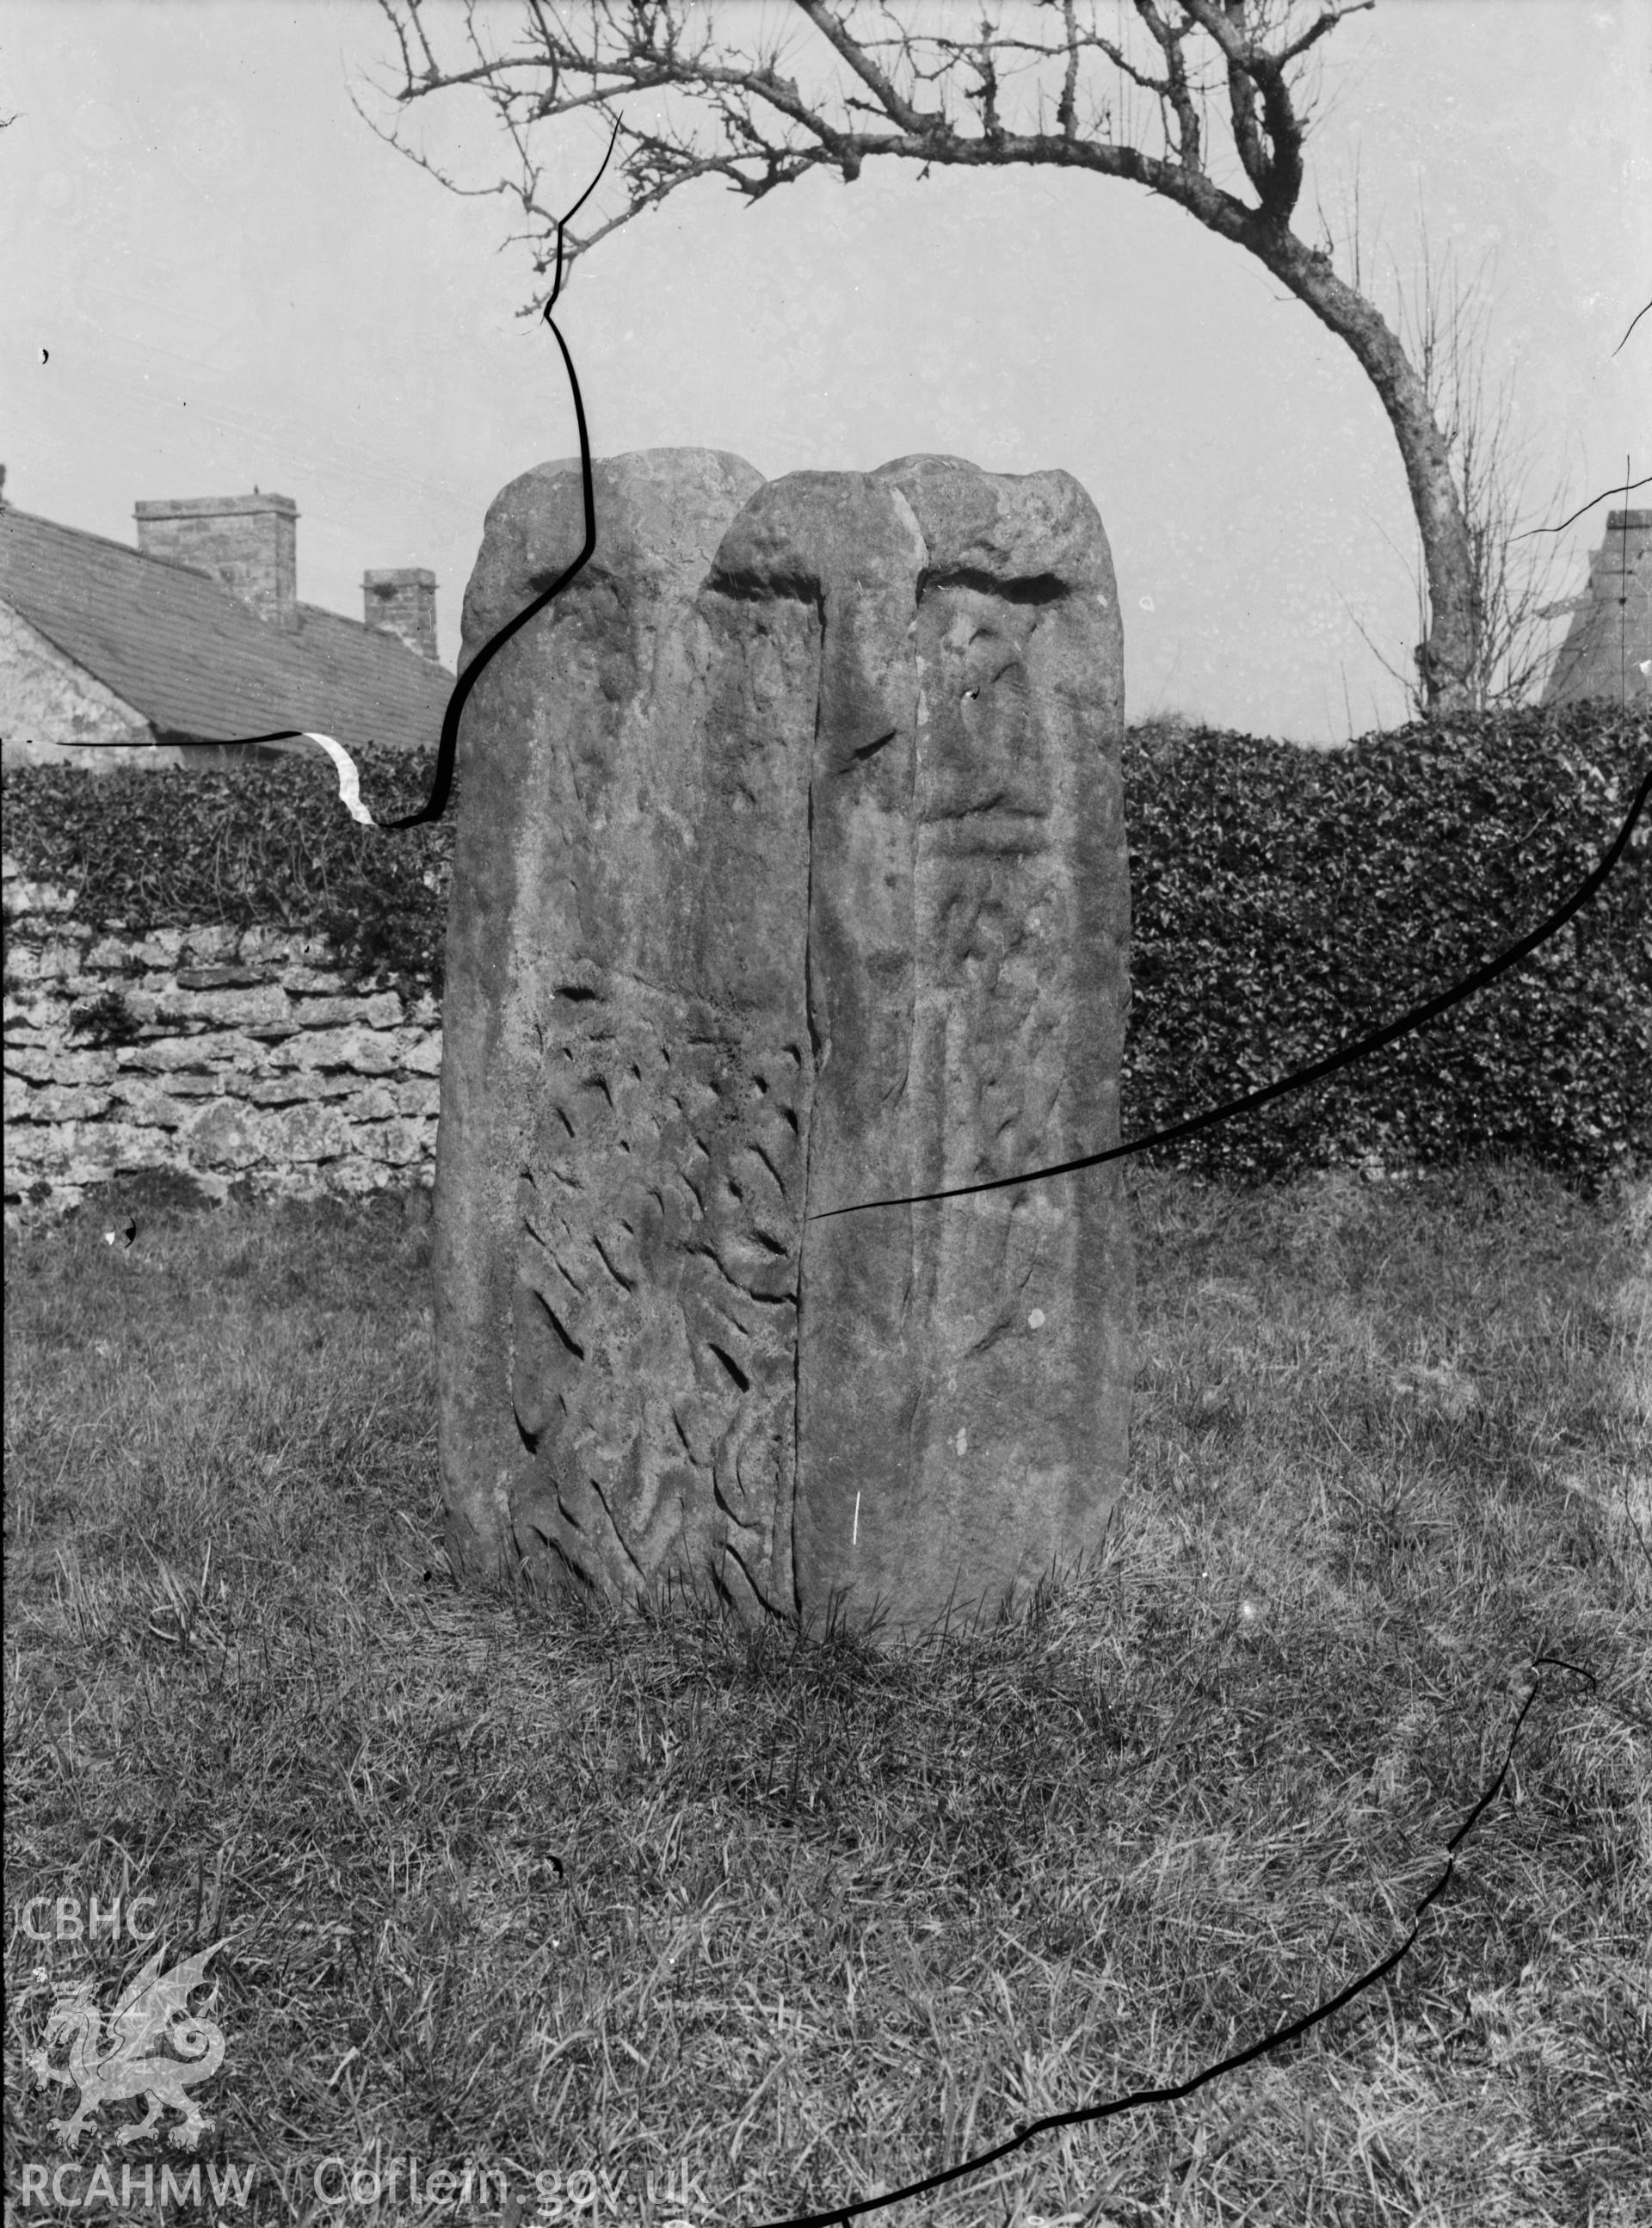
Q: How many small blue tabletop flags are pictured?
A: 0